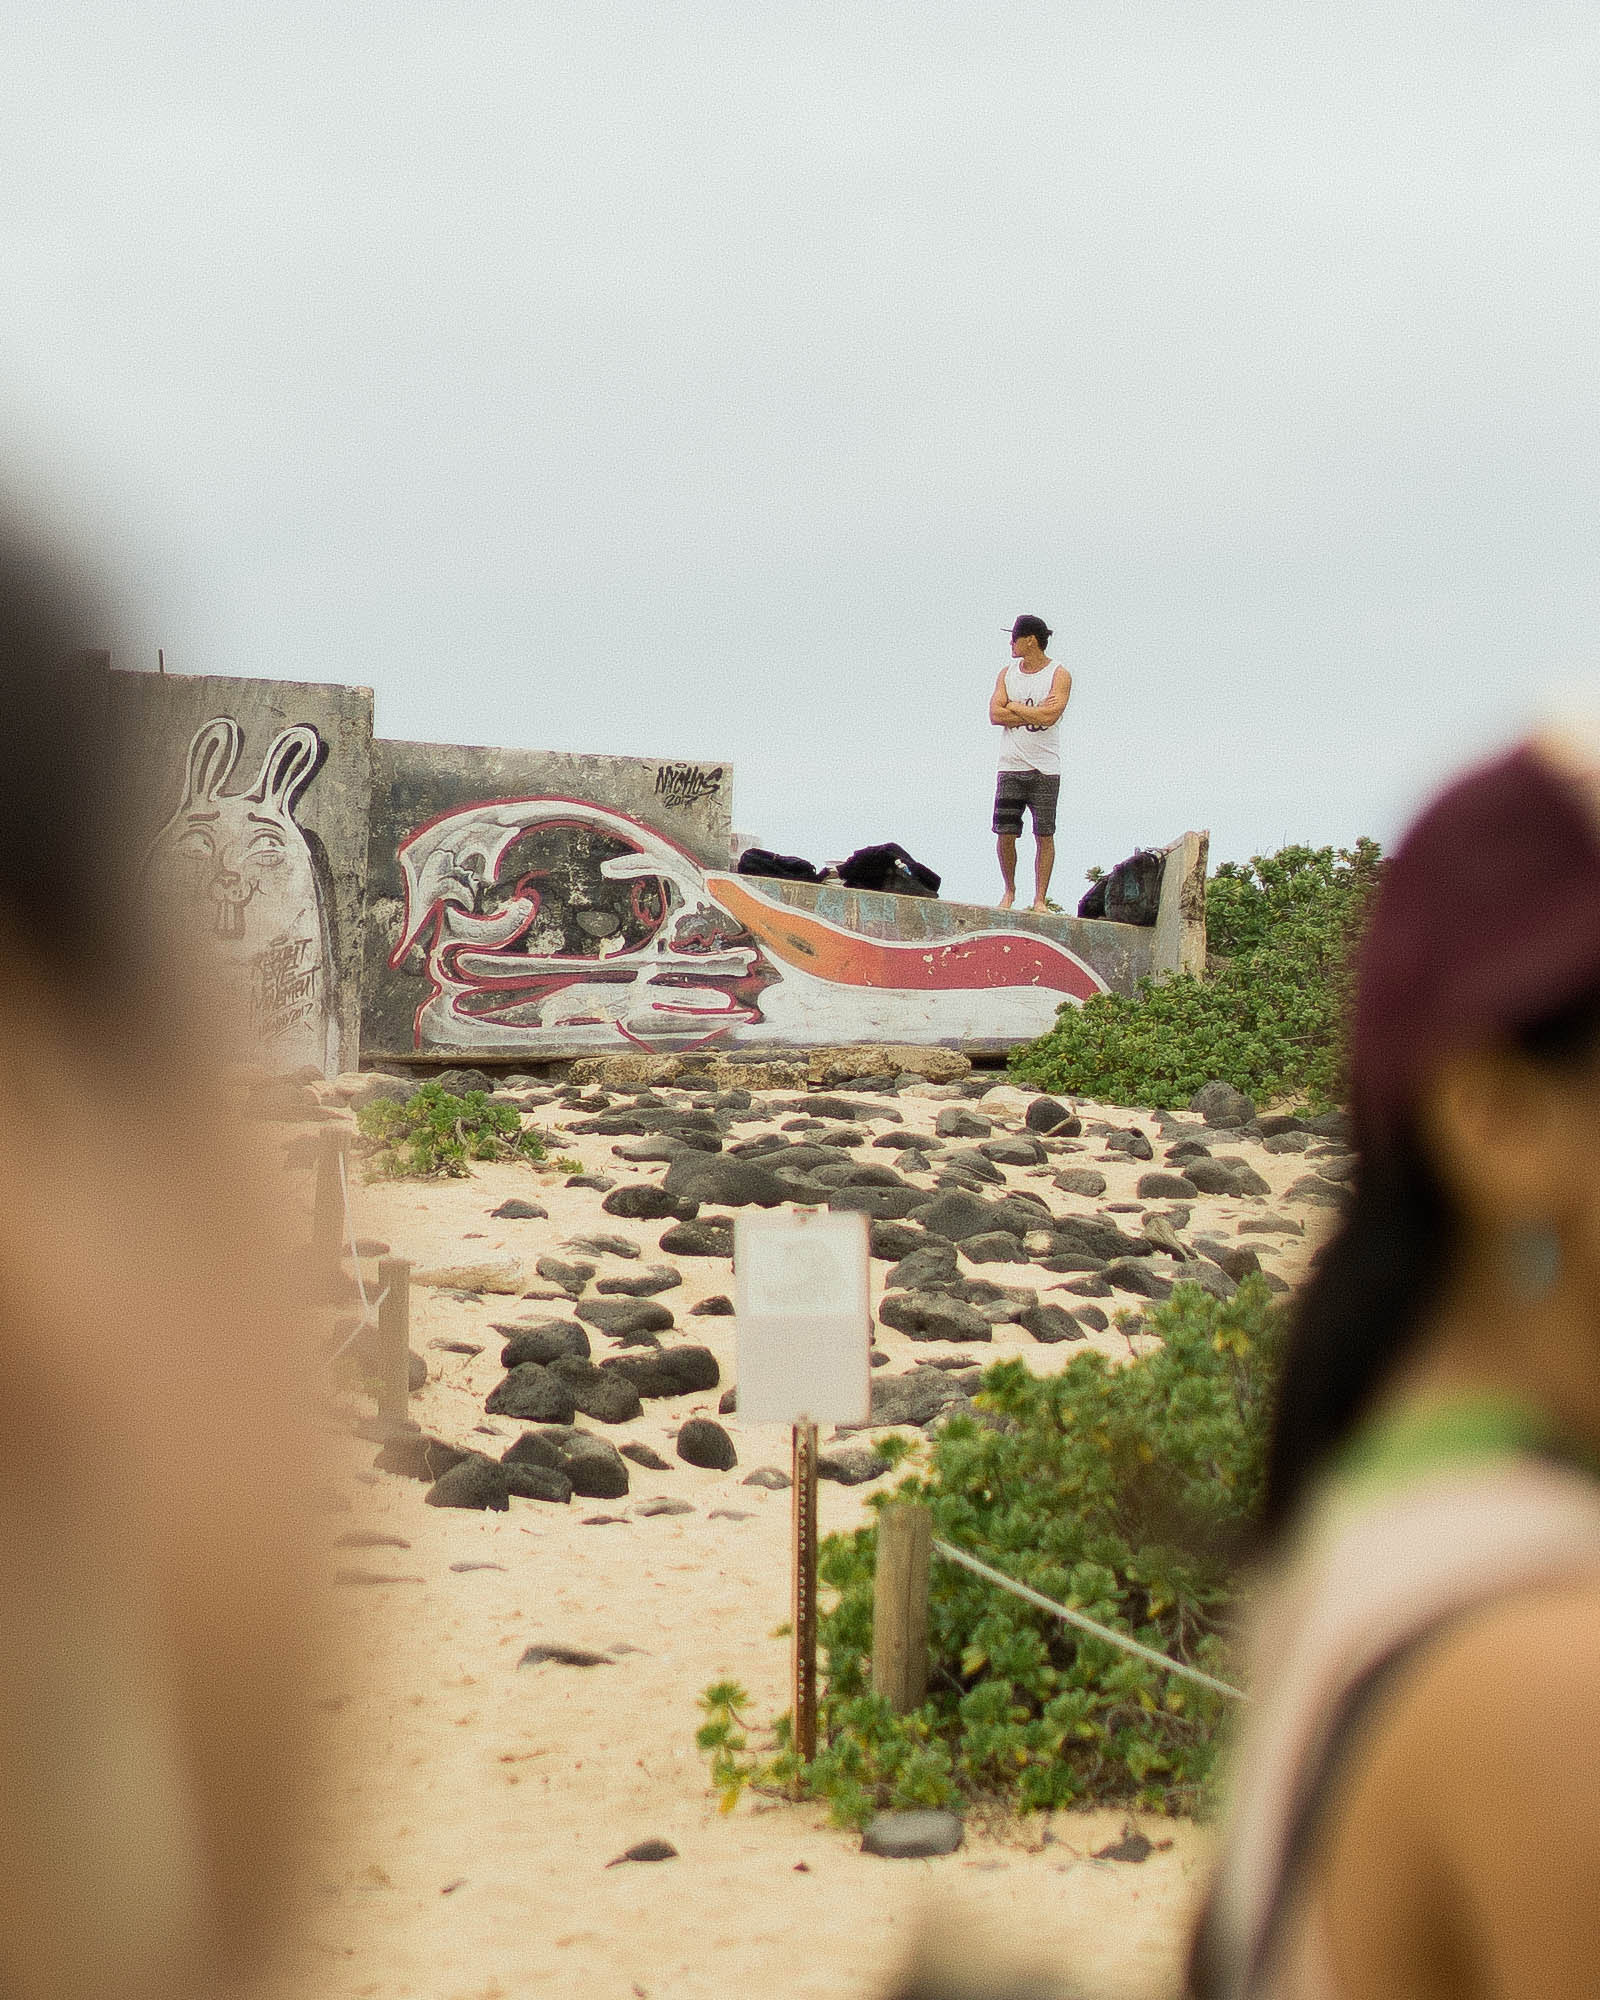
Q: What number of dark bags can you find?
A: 3